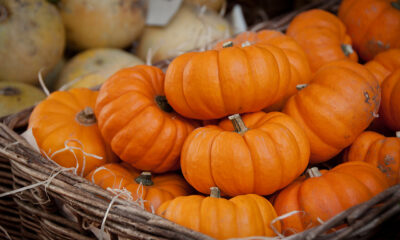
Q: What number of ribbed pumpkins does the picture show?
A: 14